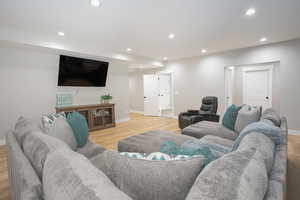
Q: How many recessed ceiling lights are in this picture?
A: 8